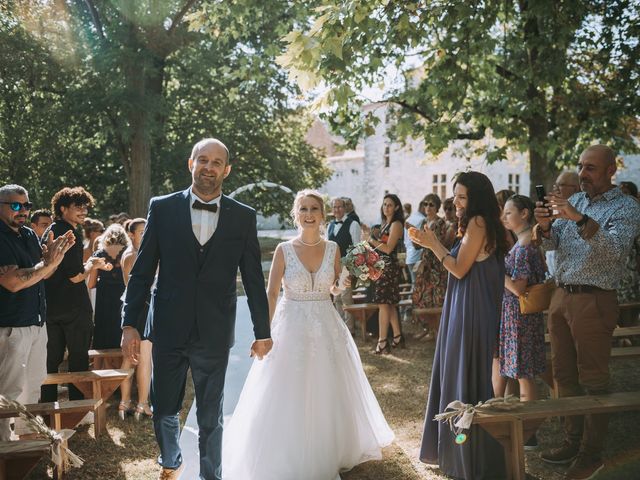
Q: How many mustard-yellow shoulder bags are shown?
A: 1